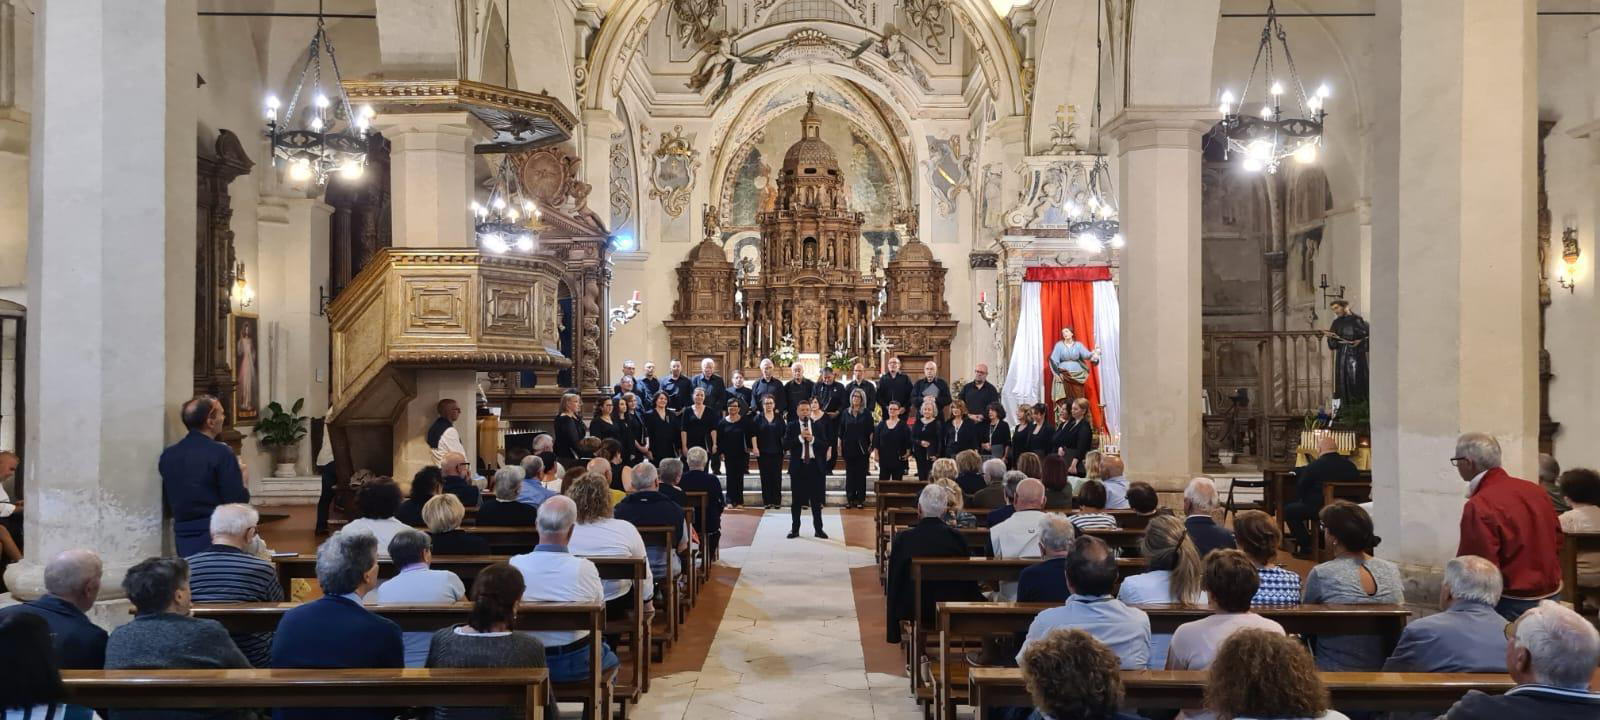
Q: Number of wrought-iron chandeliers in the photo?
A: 4